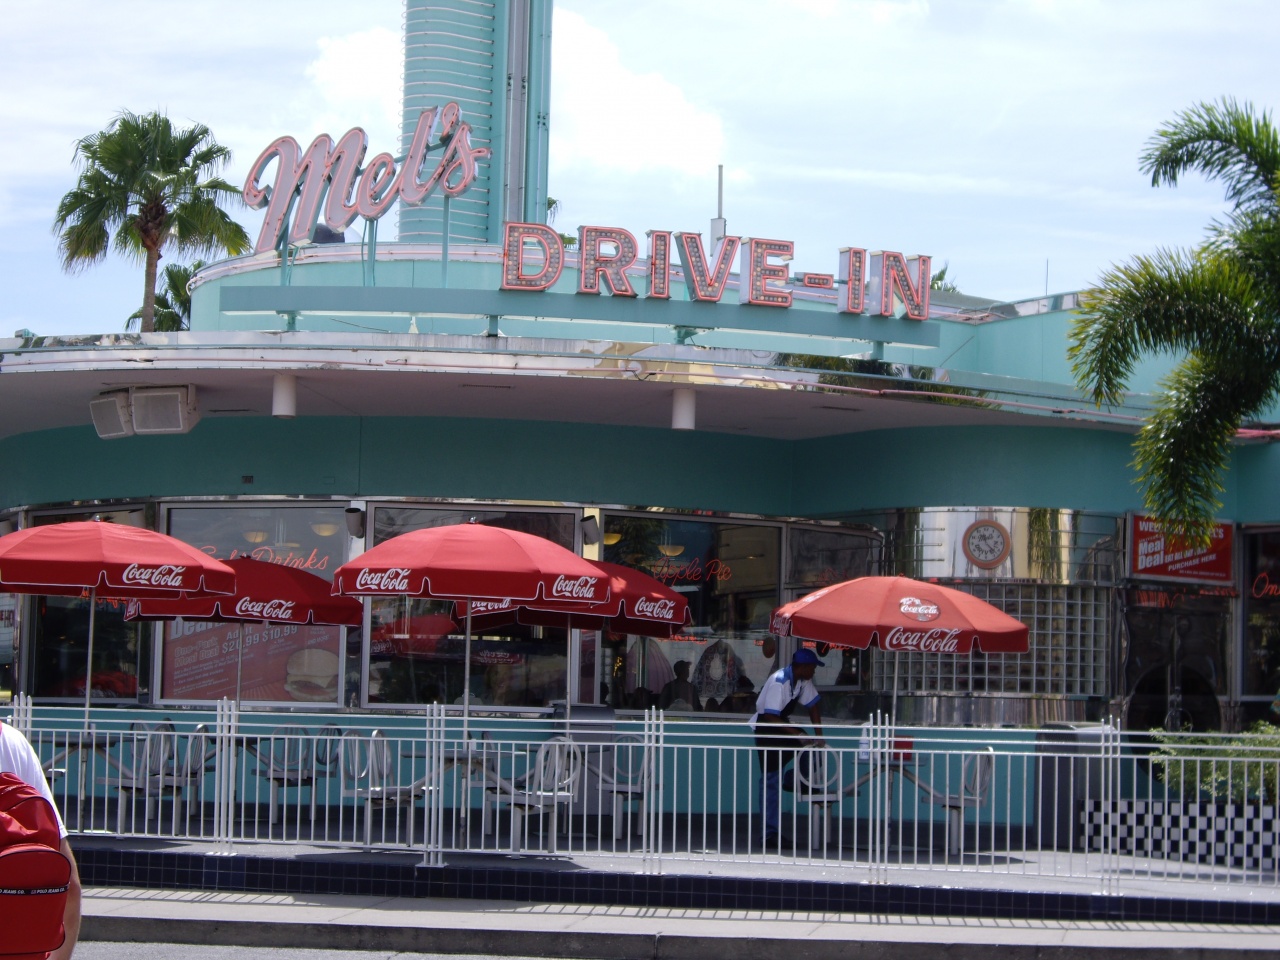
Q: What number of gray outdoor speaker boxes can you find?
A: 2